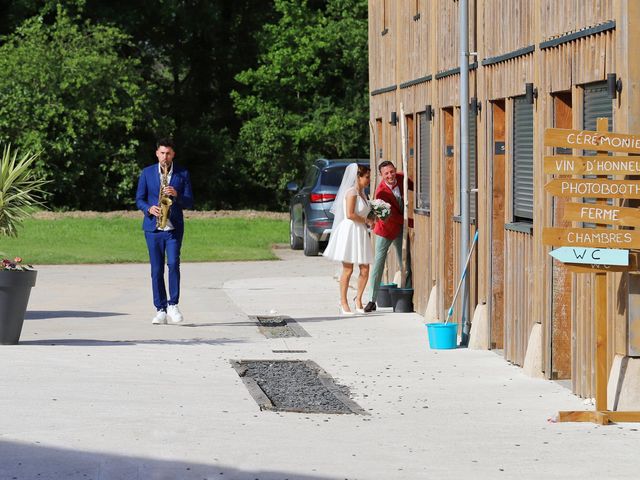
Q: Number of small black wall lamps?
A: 5